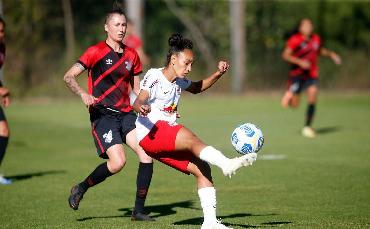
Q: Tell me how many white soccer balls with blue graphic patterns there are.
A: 1